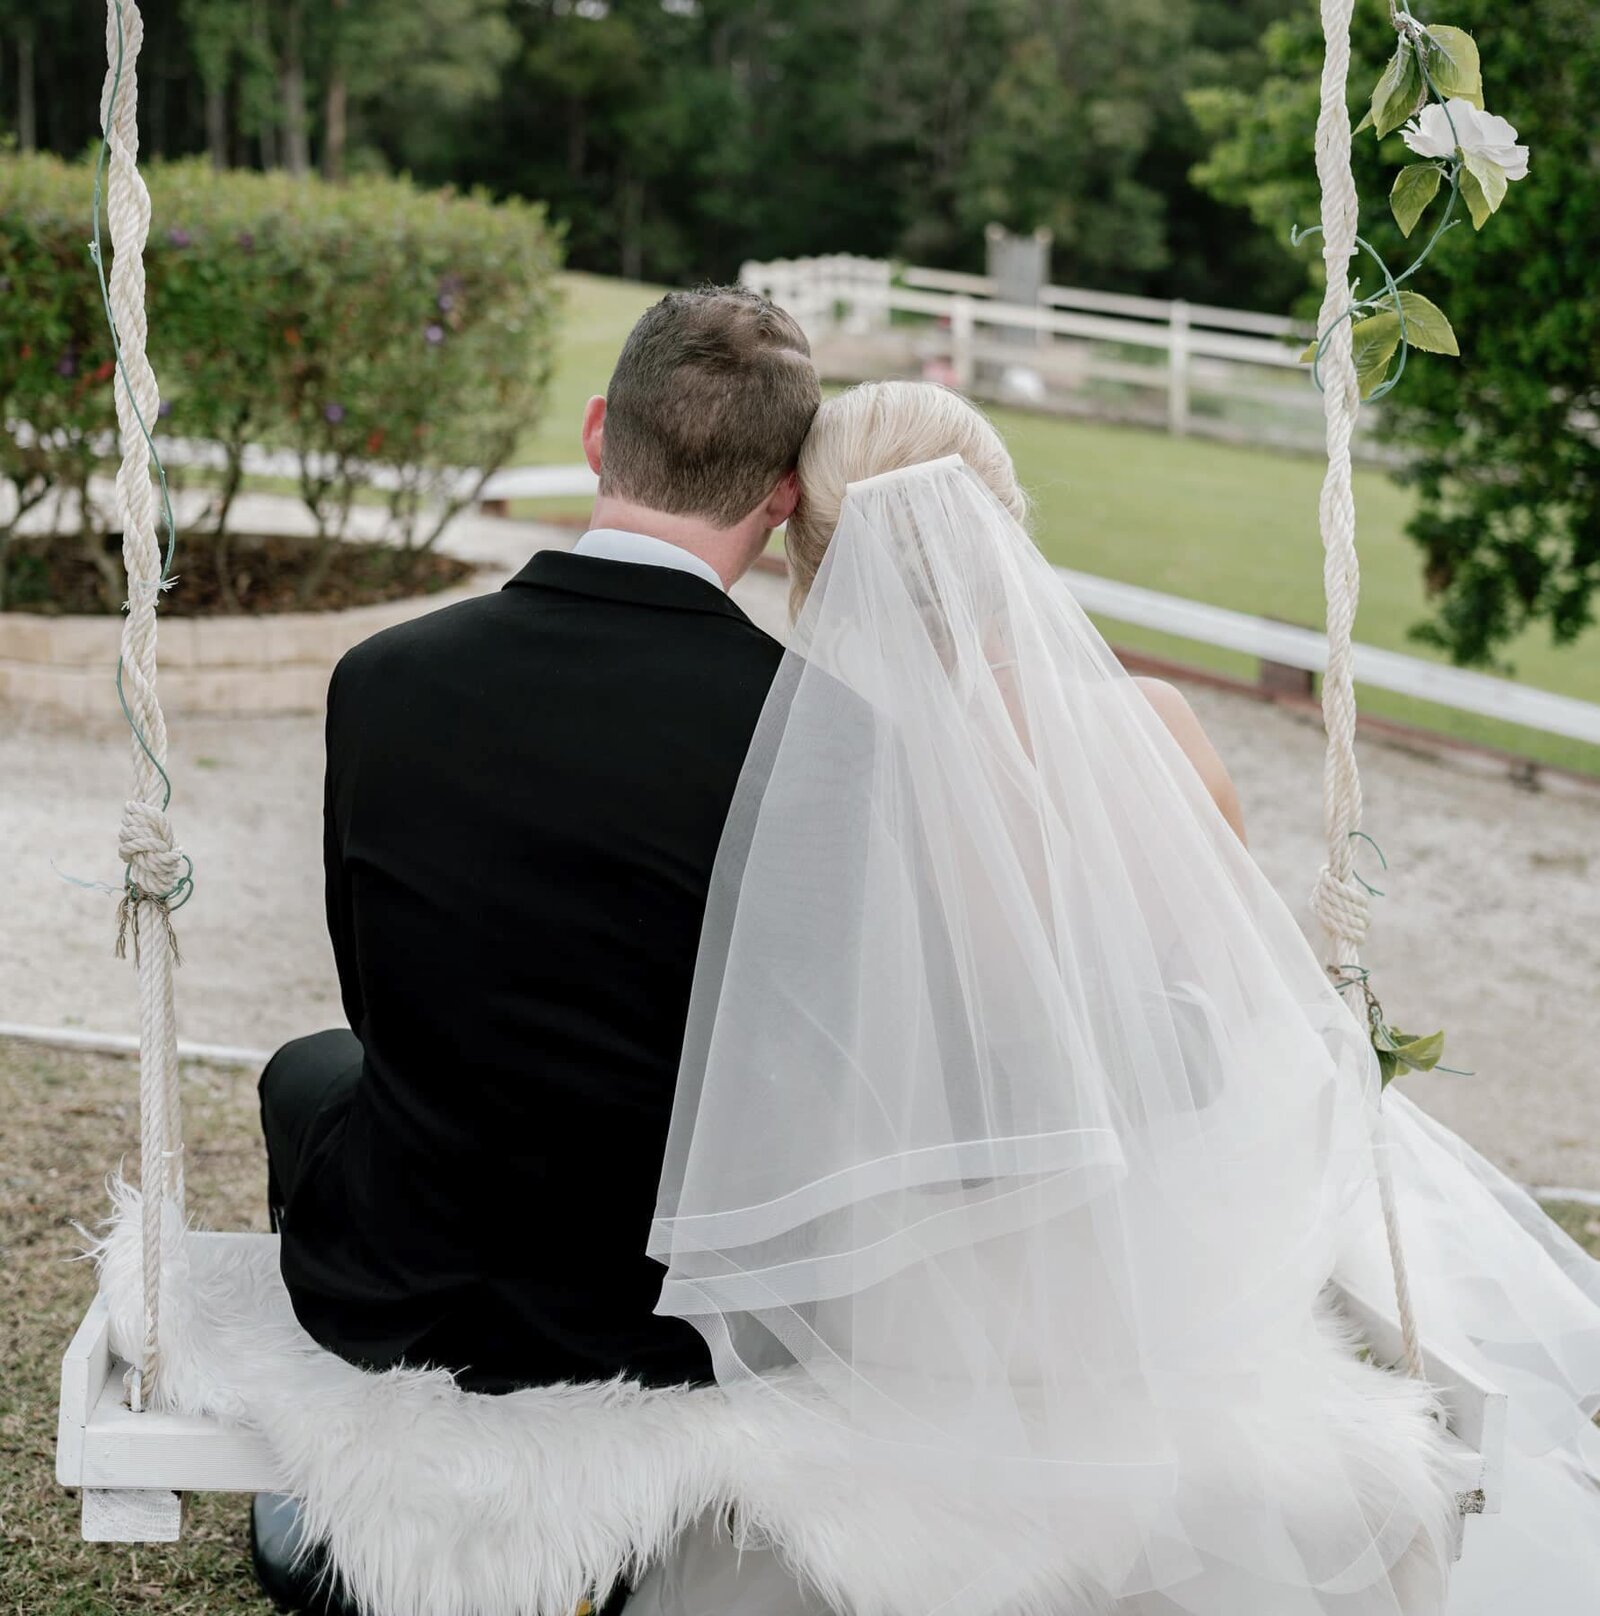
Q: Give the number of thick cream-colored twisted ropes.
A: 2